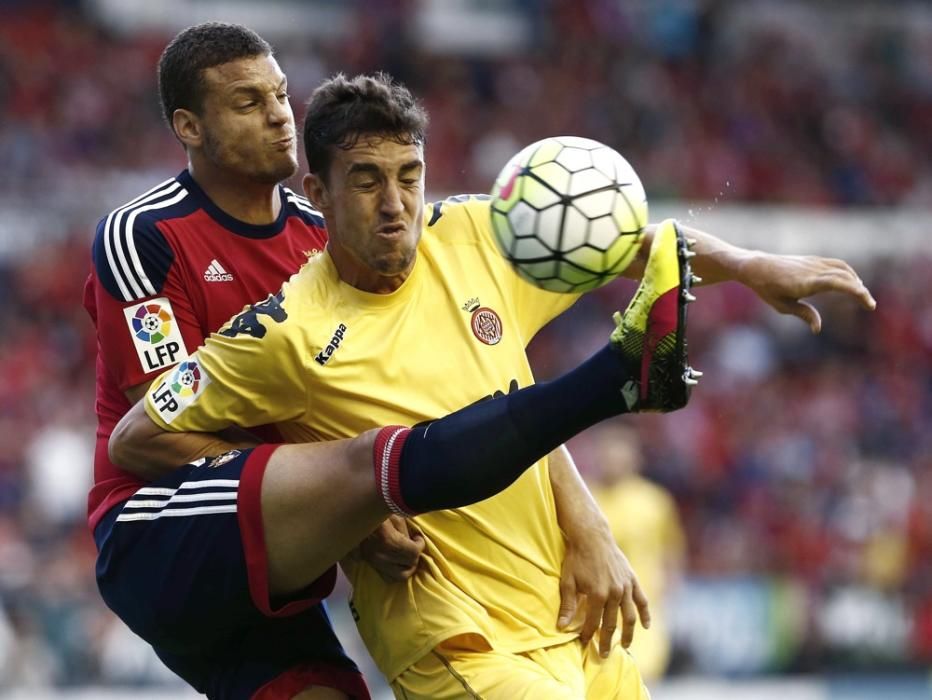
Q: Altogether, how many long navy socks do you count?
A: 1